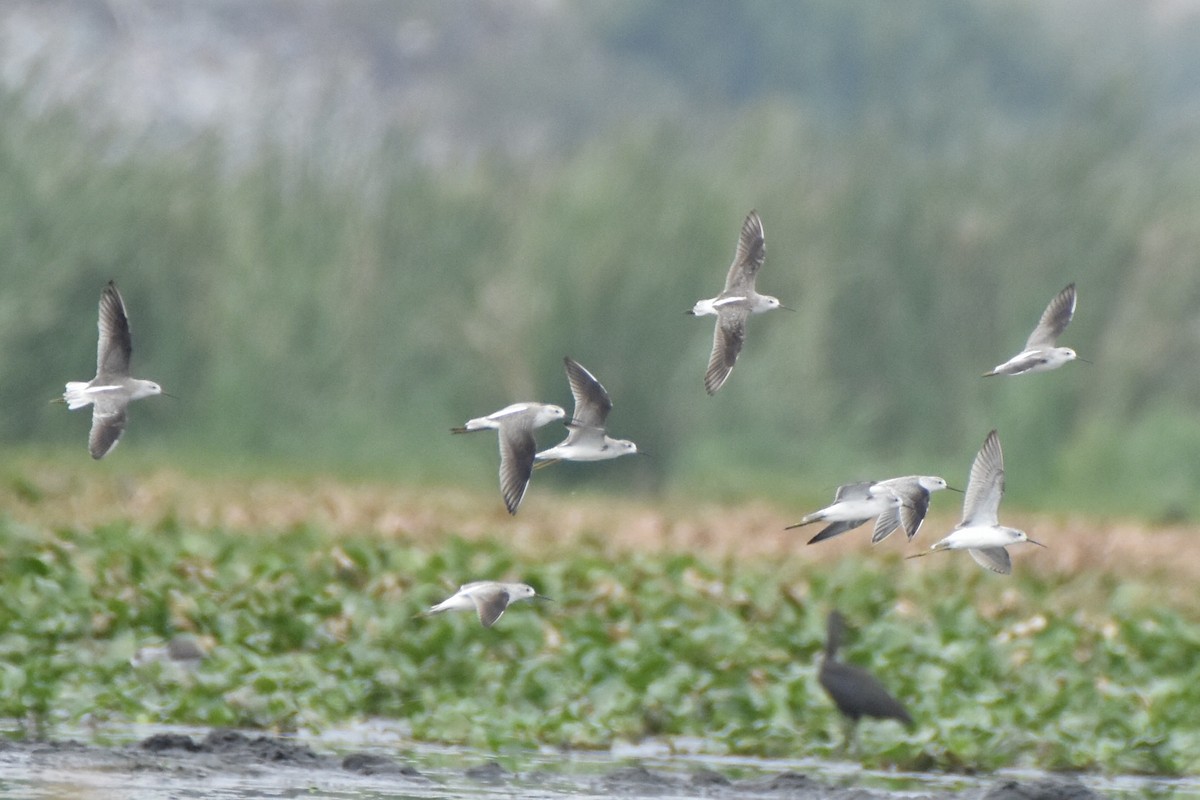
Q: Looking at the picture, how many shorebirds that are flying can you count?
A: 9